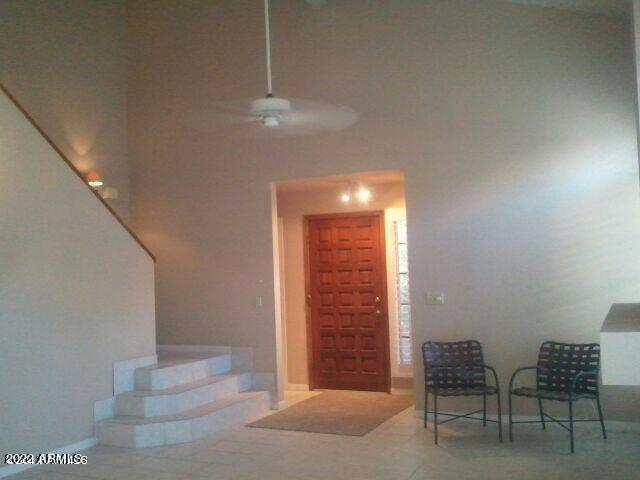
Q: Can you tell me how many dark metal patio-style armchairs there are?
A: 2